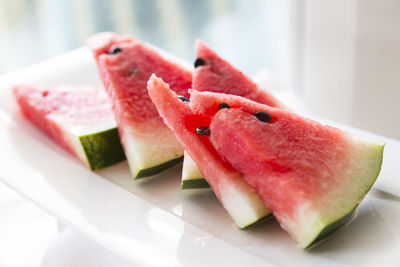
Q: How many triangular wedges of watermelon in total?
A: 5